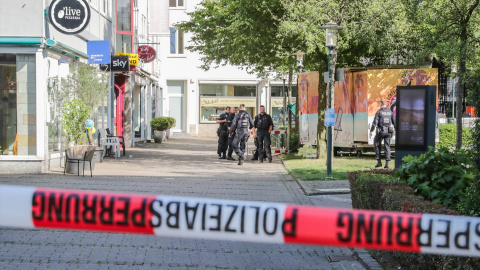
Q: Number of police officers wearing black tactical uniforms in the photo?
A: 5